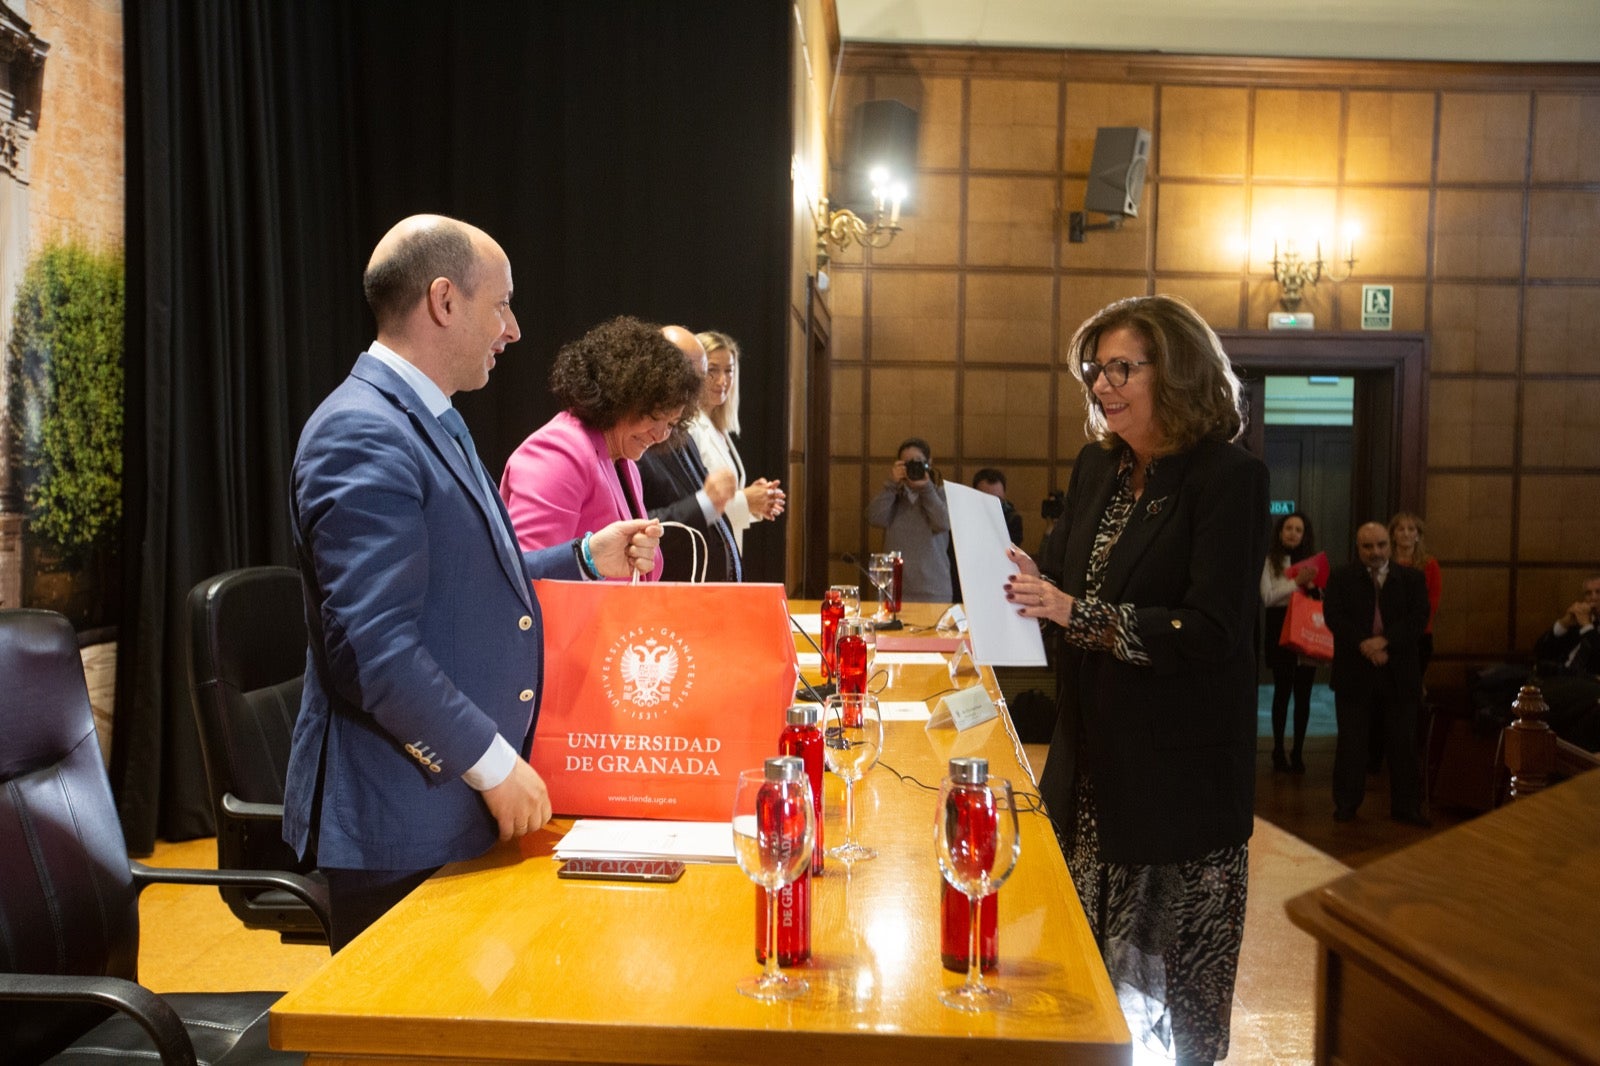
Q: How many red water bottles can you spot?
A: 6